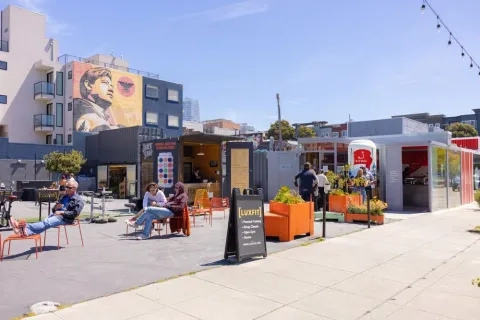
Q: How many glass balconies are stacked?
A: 2